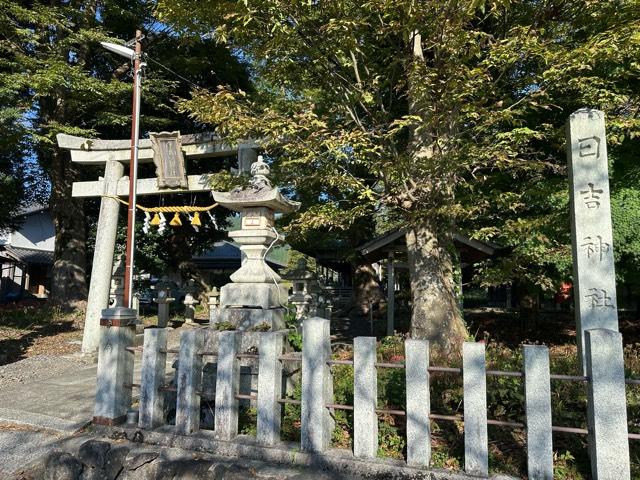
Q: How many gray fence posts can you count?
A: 11